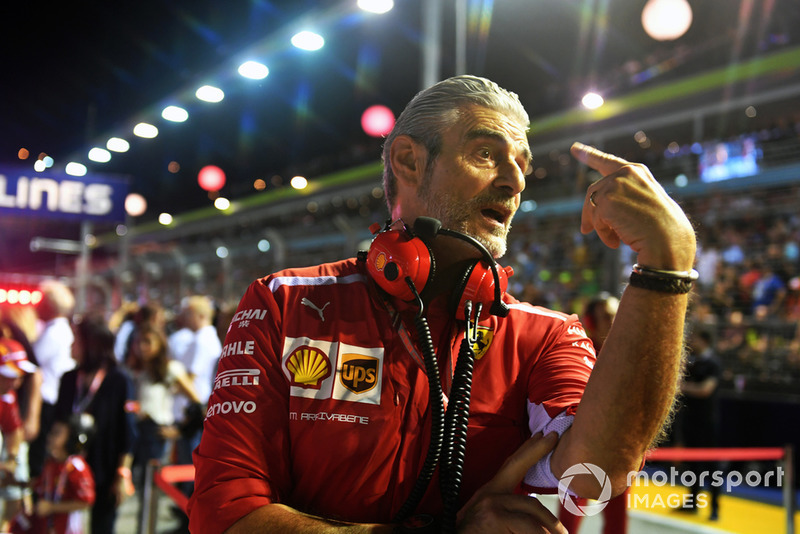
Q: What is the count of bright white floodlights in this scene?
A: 9